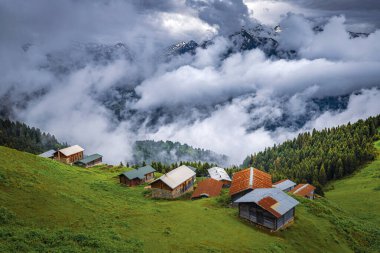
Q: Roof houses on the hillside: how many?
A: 11